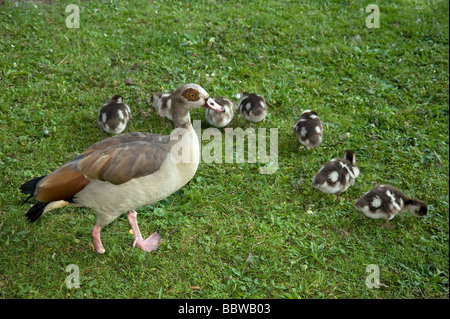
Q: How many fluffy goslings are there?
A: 7